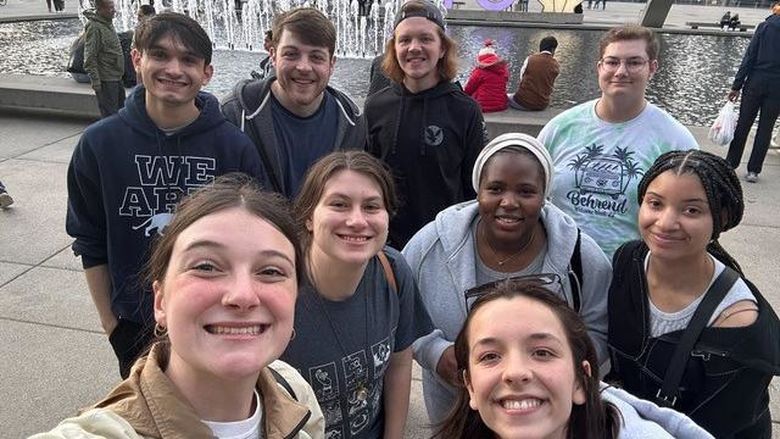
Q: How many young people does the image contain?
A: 9